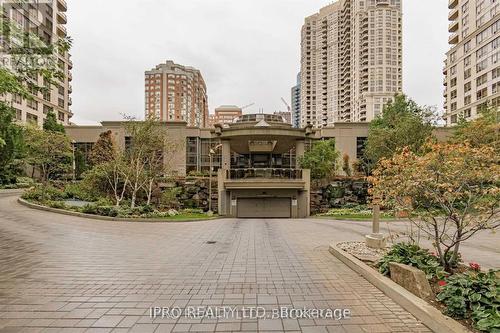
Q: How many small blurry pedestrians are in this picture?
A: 0